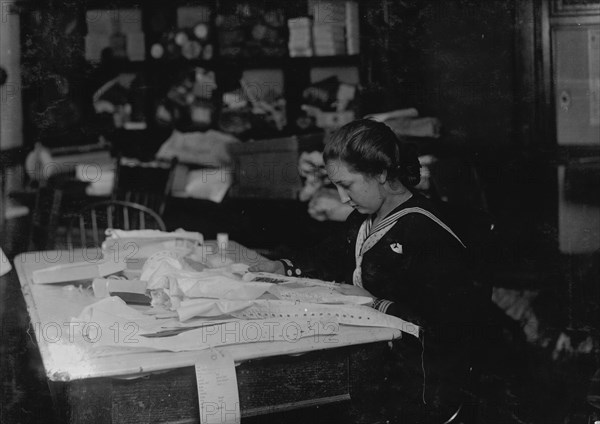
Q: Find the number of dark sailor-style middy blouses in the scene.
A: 1